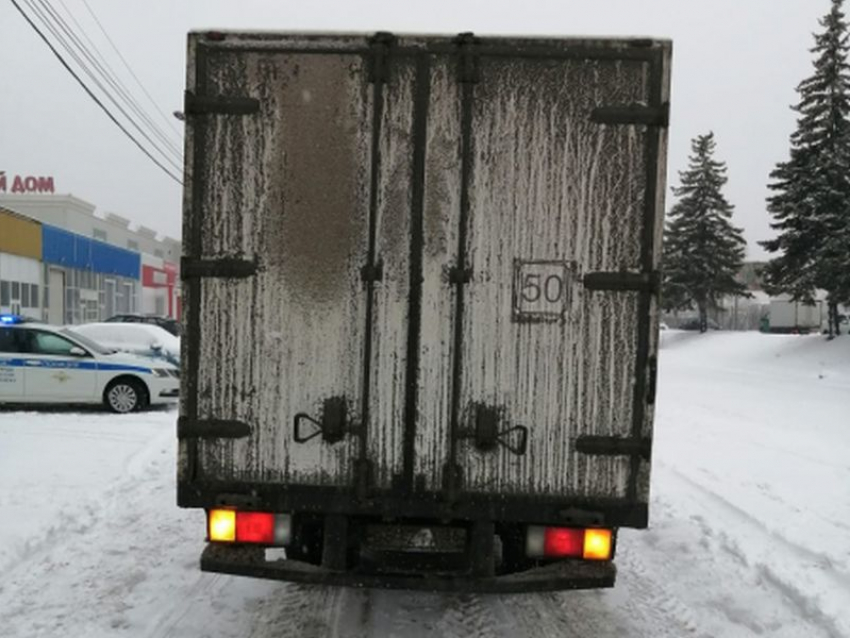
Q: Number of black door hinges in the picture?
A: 6